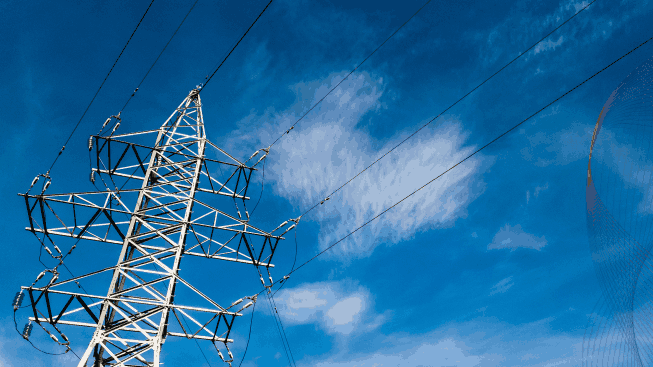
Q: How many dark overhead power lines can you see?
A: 6